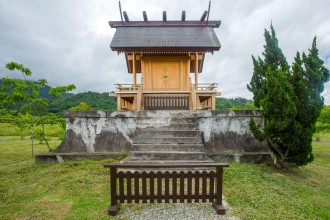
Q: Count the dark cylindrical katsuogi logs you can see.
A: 5